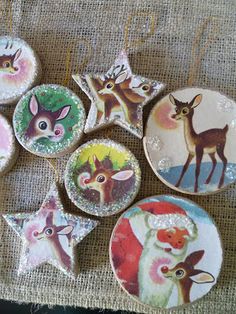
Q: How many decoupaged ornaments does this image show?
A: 8